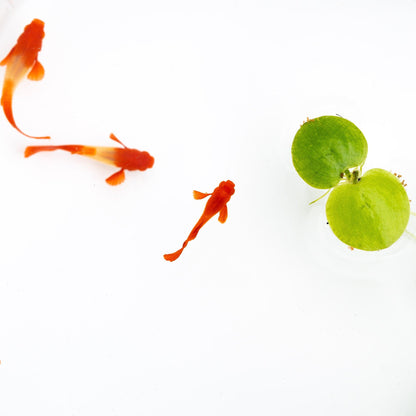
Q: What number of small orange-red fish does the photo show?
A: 3